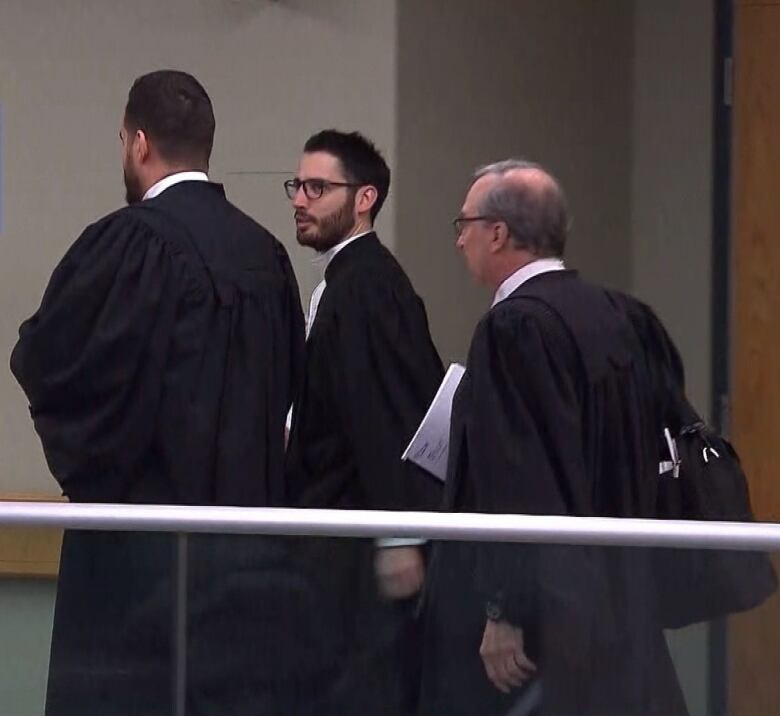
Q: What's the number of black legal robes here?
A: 3